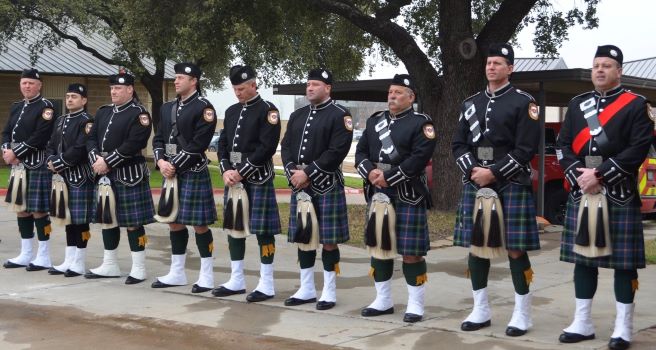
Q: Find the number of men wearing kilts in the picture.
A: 9